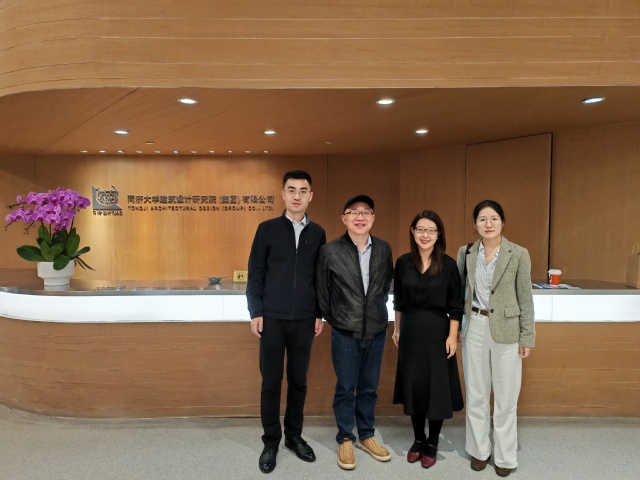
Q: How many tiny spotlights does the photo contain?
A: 11